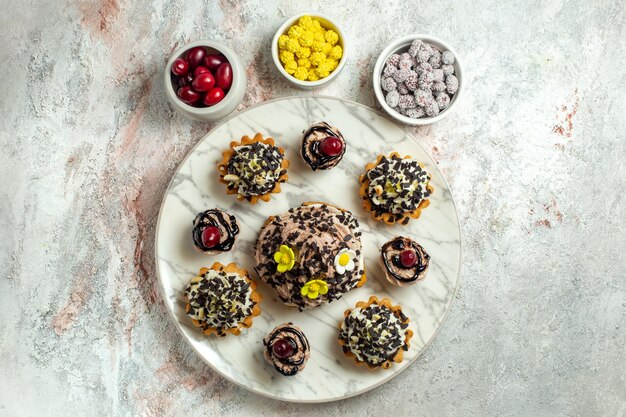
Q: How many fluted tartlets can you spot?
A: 4